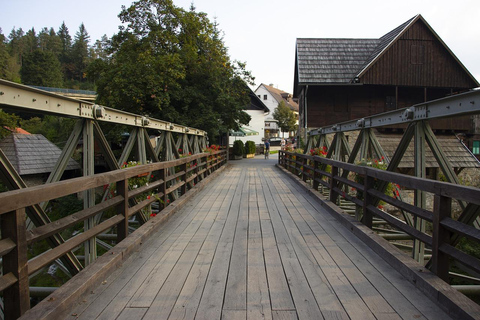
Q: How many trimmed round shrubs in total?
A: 2